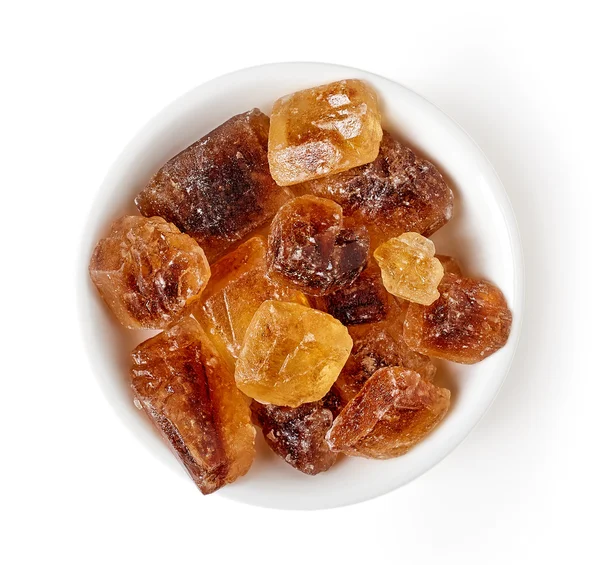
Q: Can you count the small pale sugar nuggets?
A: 1